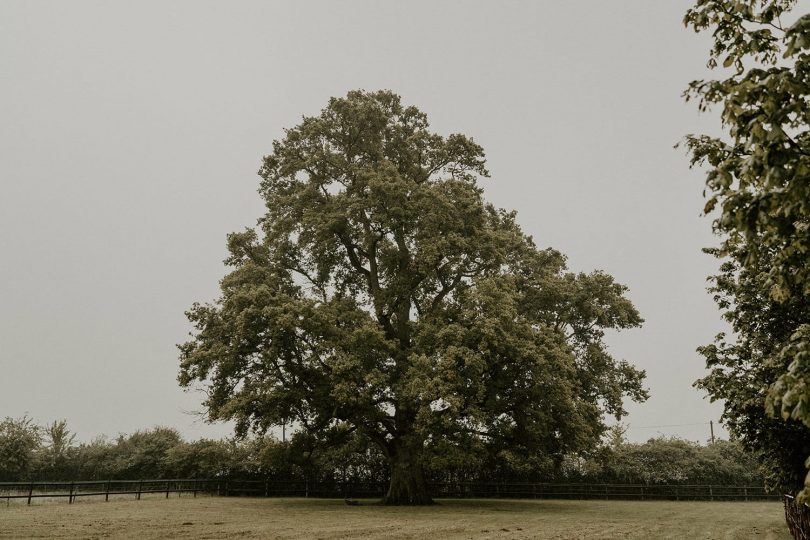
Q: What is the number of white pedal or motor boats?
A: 0